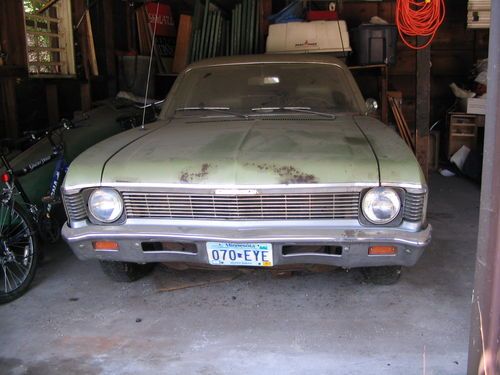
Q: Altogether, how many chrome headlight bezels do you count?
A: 2